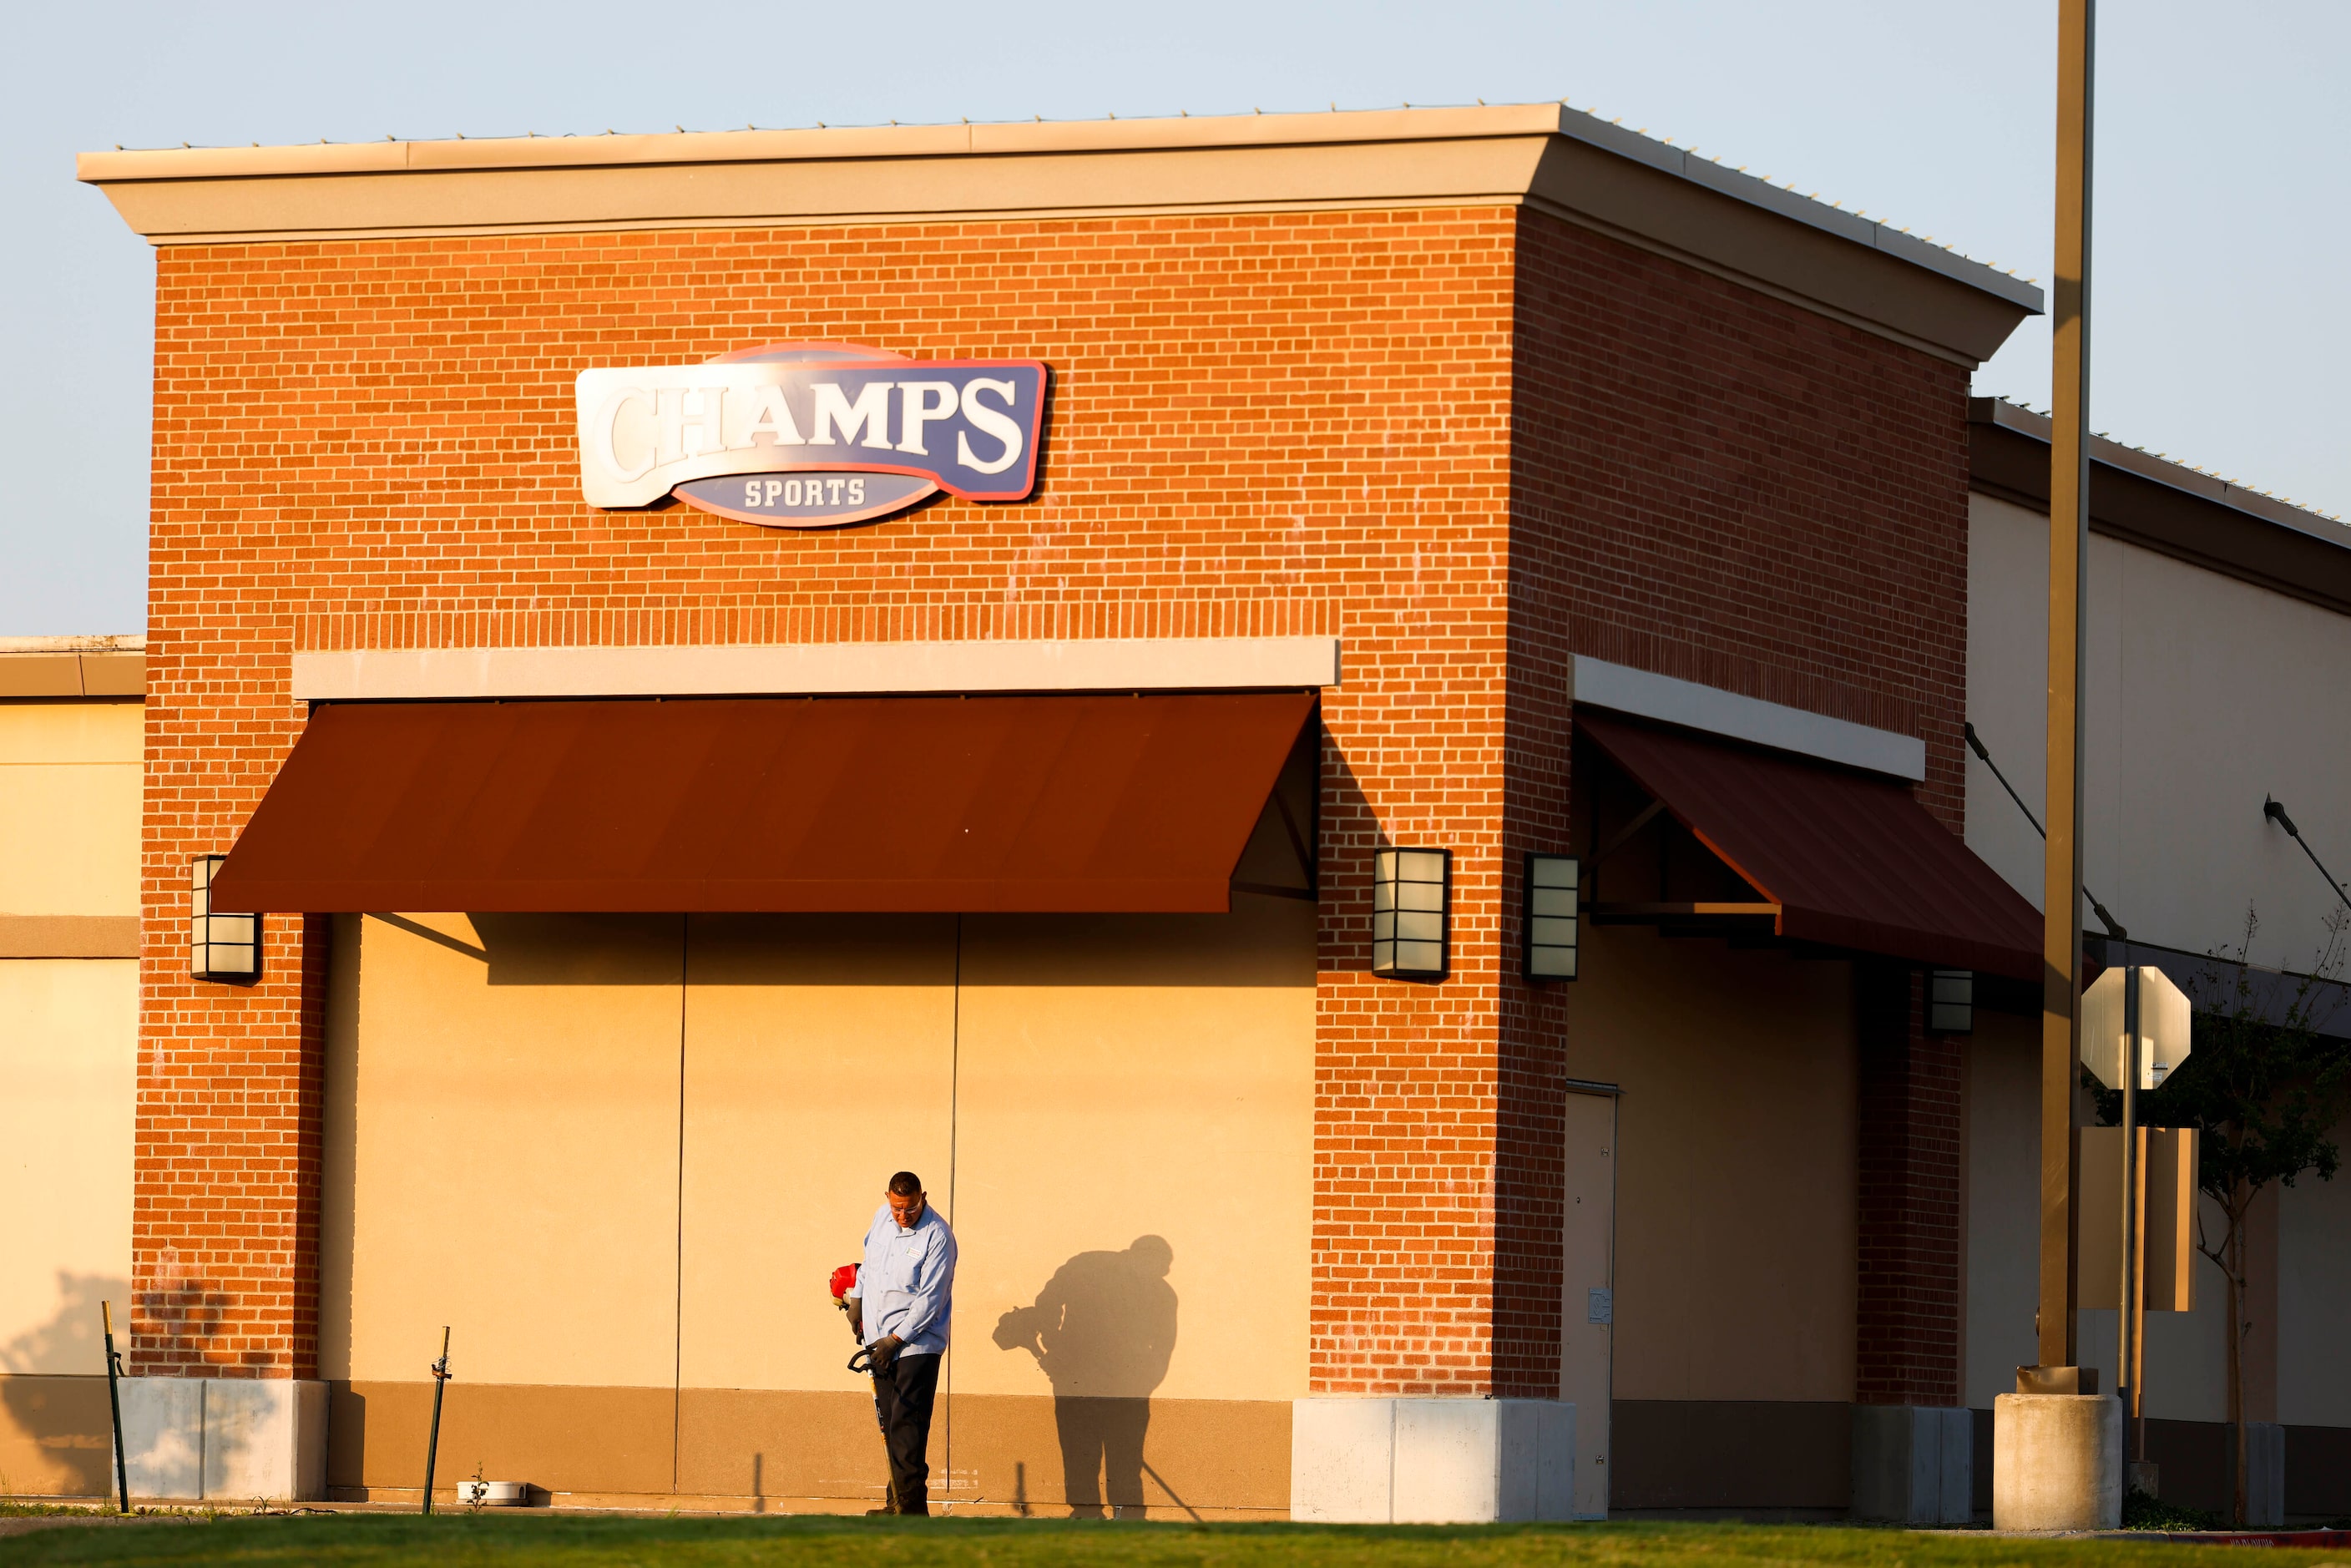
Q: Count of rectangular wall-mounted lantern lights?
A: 4